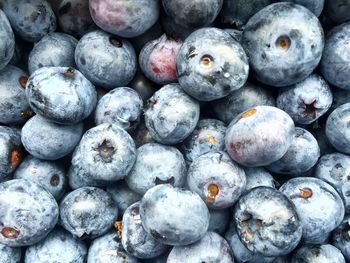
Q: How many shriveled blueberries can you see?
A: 0